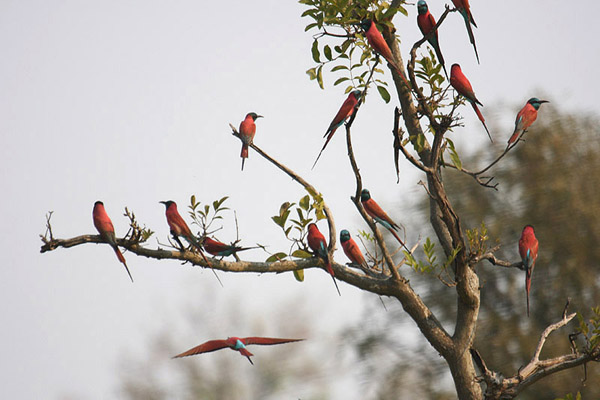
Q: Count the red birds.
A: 15